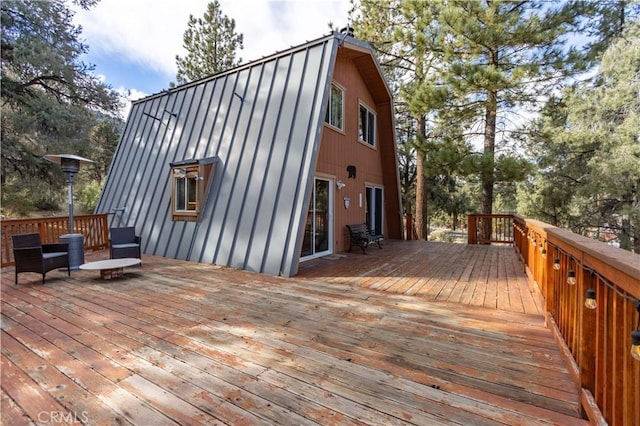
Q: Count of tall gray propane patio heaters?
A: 1